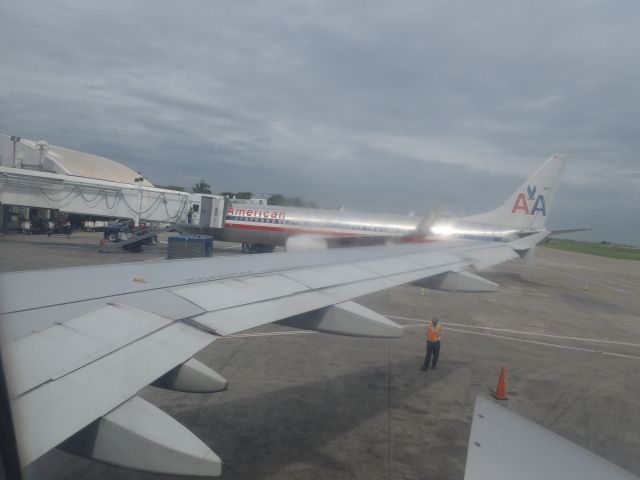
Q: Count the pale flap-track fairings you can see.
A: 4